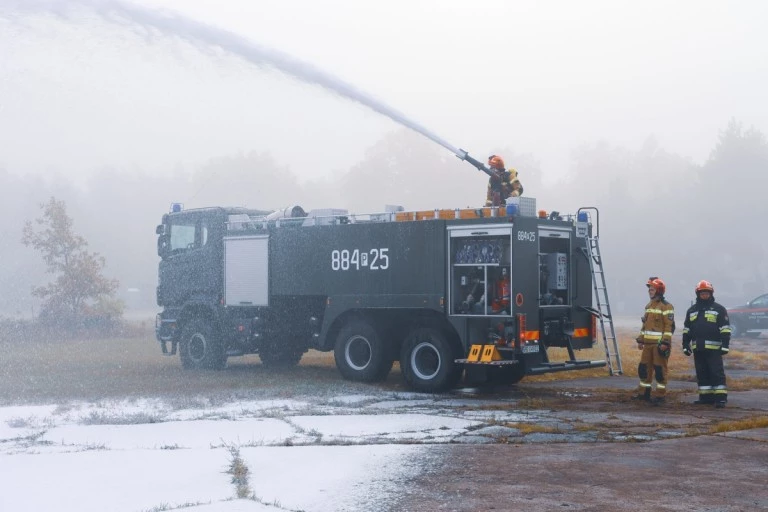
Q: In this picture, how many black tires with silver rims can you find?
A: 3